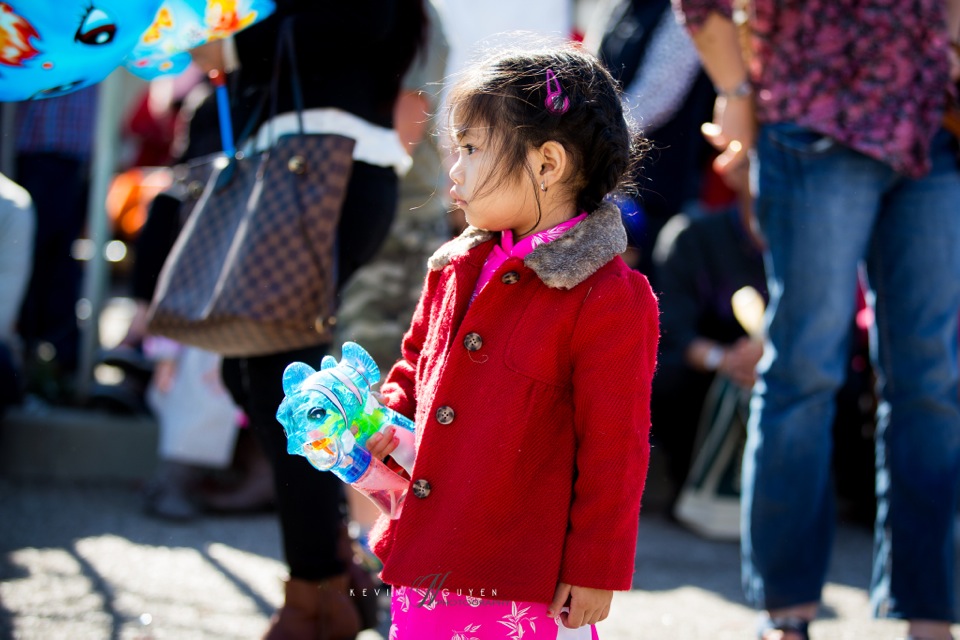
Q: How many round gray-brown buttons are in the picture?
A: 4